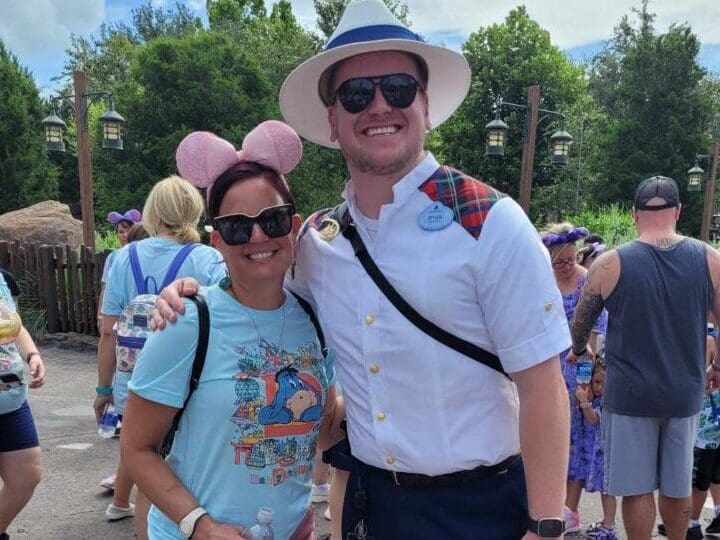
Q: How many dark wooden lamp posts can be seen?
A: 3